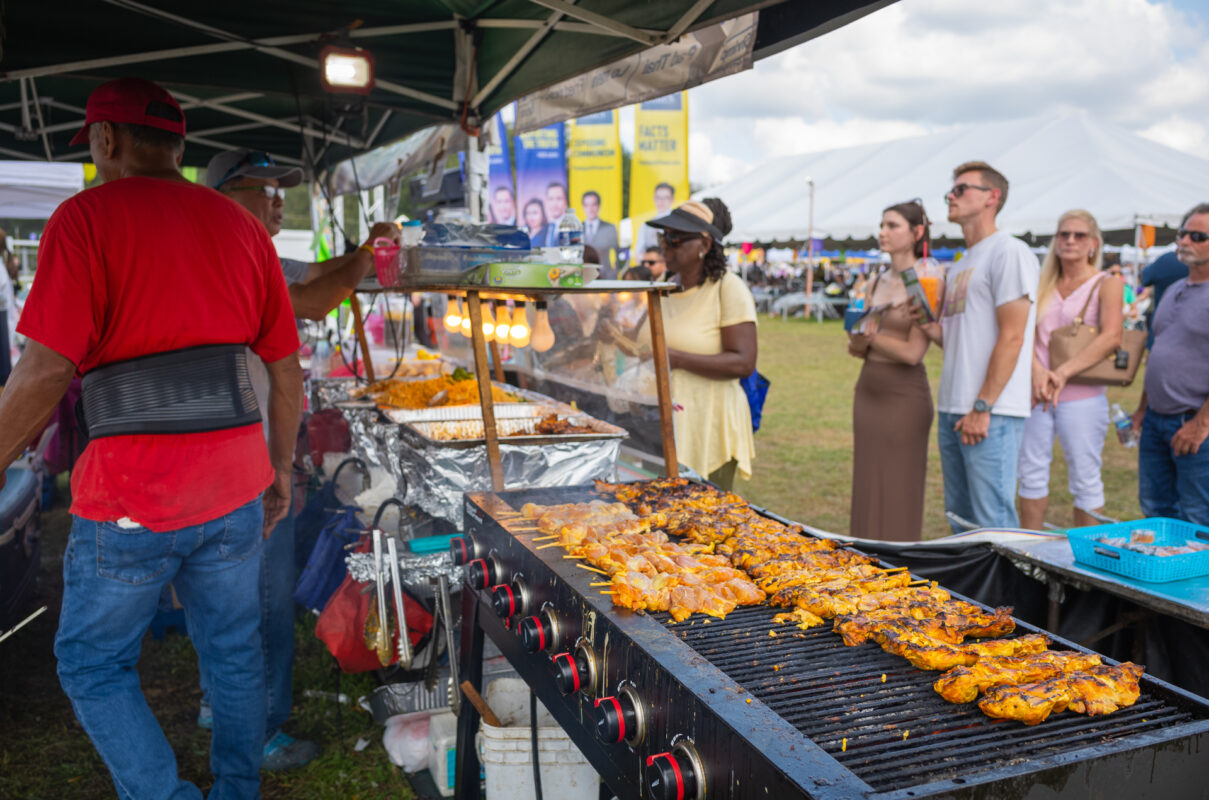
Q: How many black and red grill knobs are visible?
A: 7